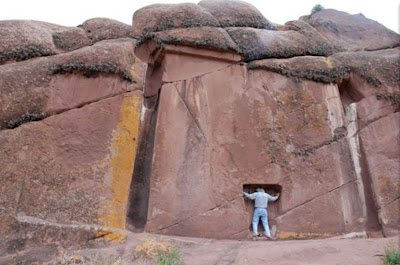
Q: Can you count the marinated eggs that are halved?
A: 0